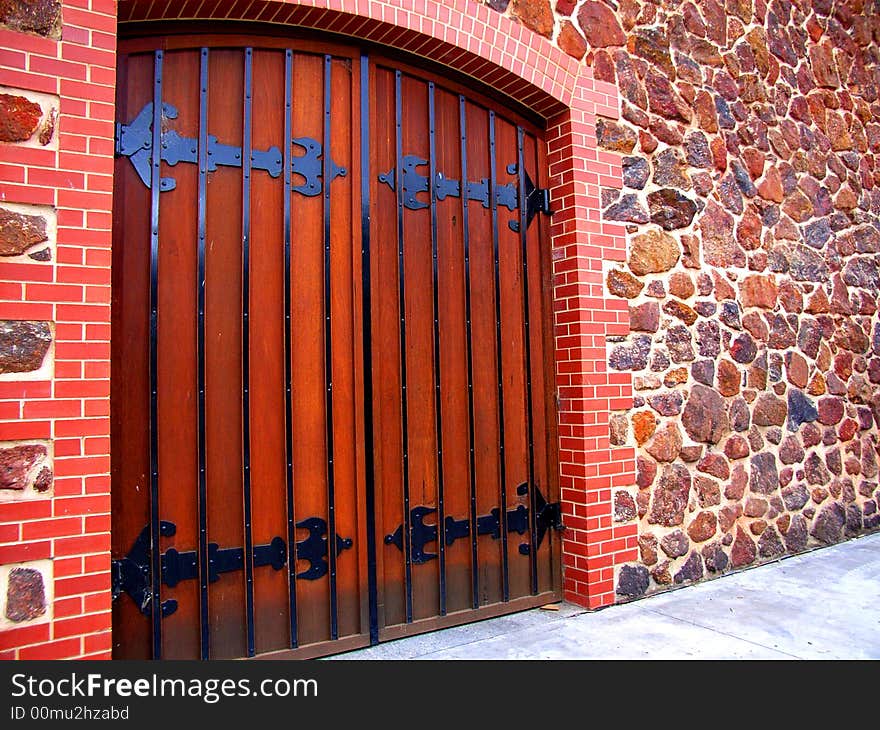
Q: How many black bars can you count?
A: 11